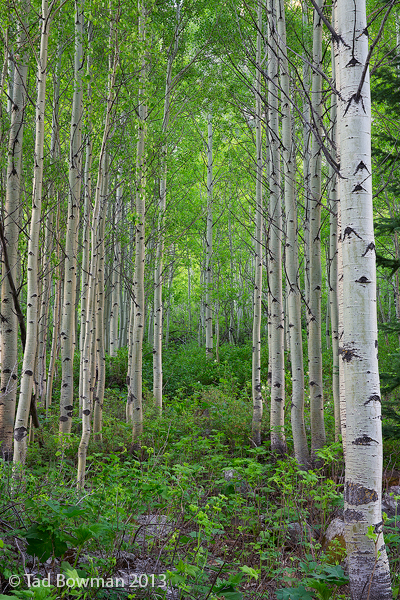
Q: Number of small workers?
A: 0